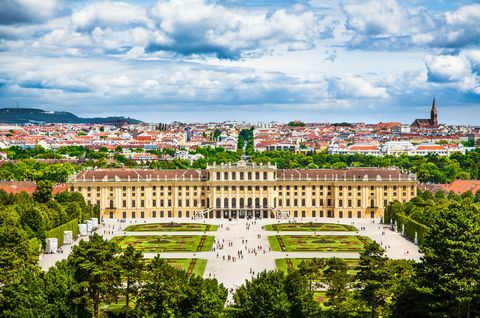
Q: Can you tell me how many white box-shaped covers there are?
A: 5